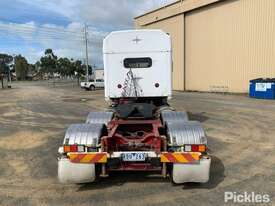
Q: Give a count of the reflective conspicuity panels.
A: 2